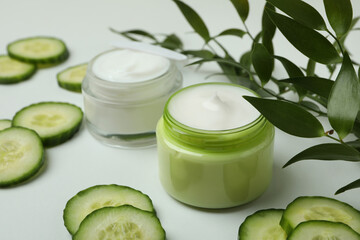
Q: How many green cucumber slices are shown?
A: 11